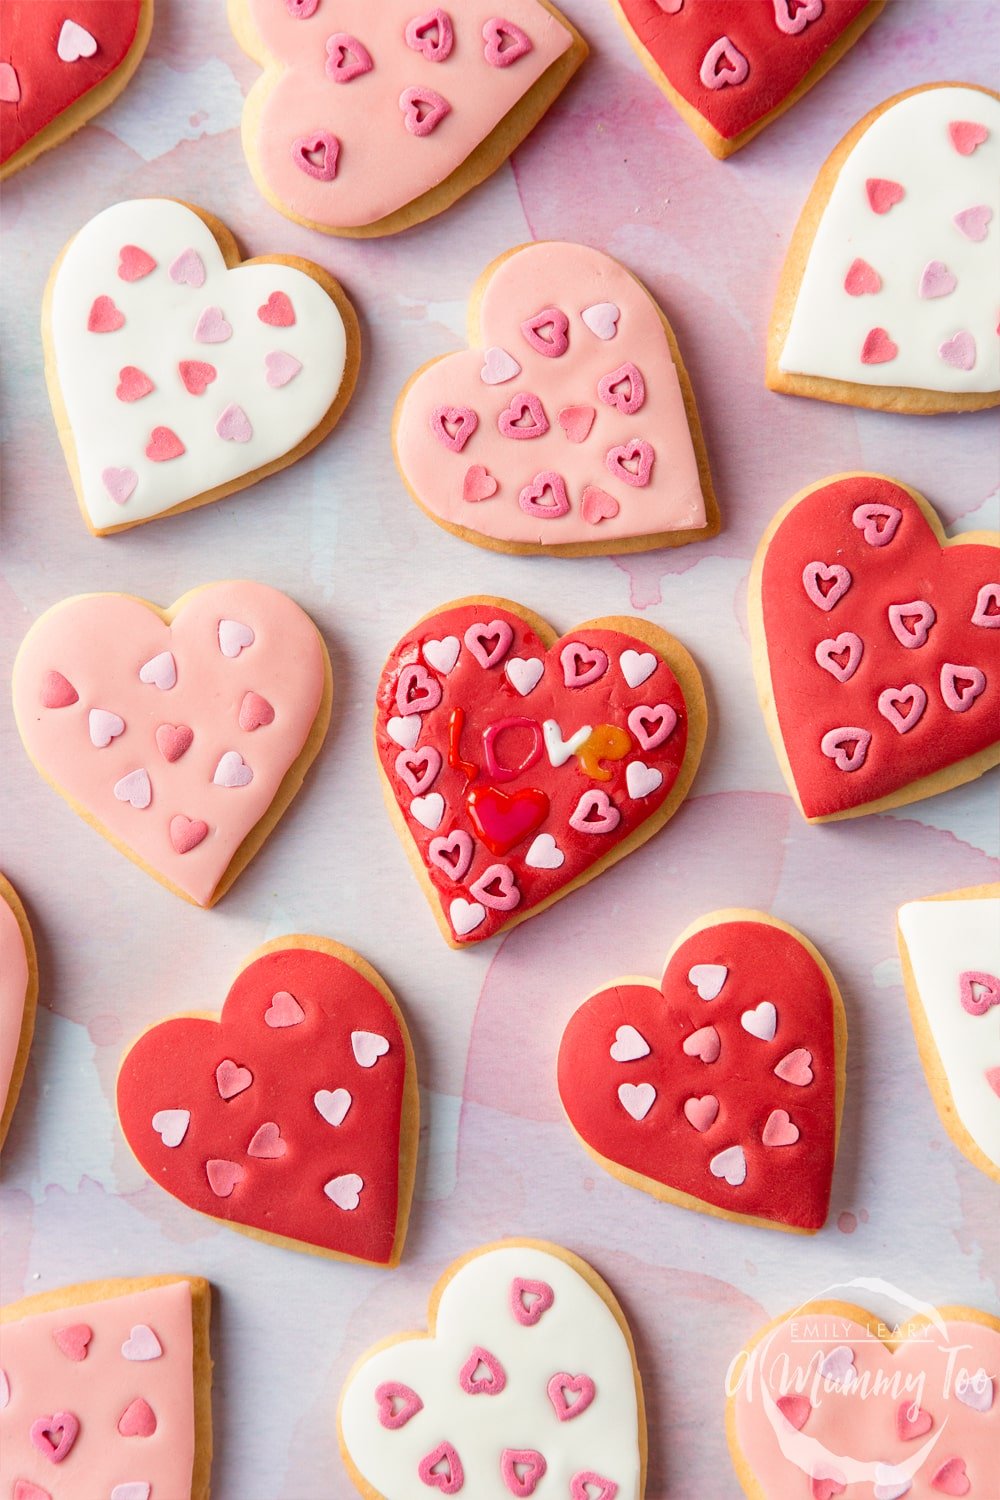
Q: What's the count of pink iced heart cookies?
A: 6